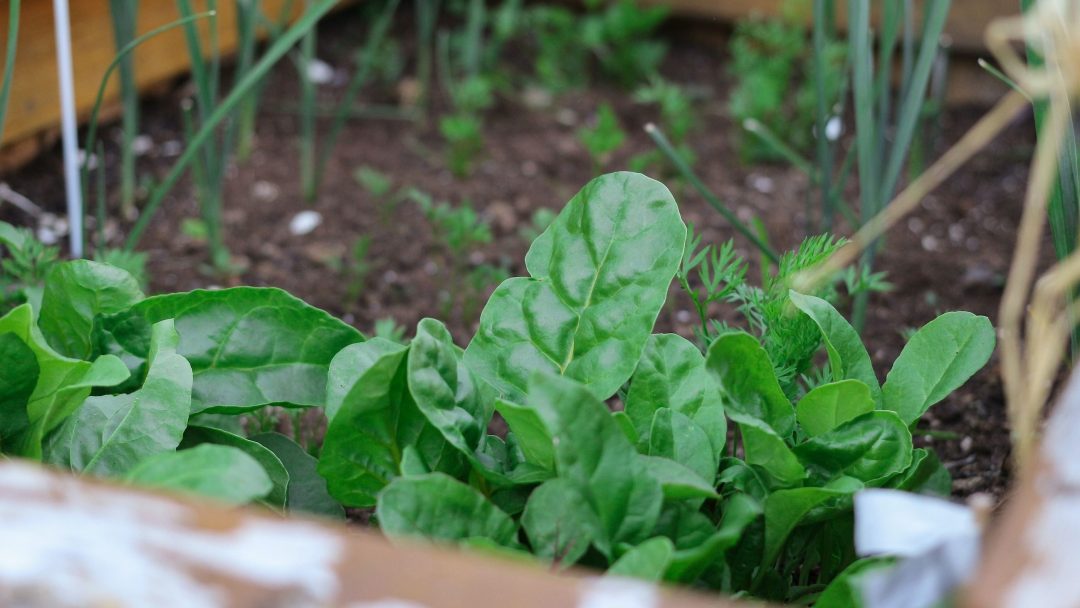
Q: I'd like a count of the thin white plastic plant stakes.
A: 1